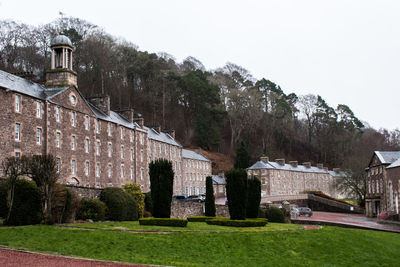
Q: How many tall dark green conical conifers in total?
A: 4